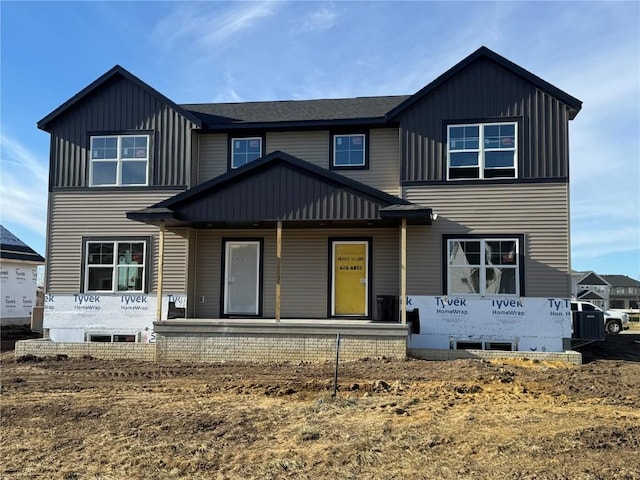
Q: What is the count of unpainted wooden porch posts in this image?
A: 3